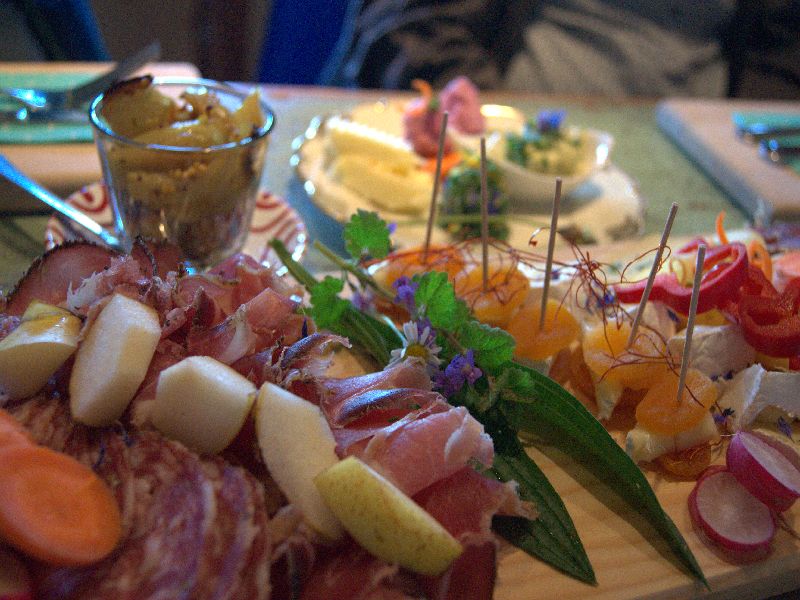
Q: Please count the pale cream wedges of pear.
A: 5